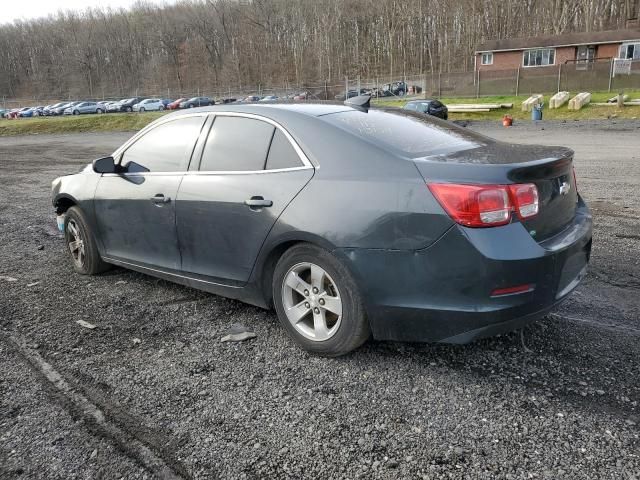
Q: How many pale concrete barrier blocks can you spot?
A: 3